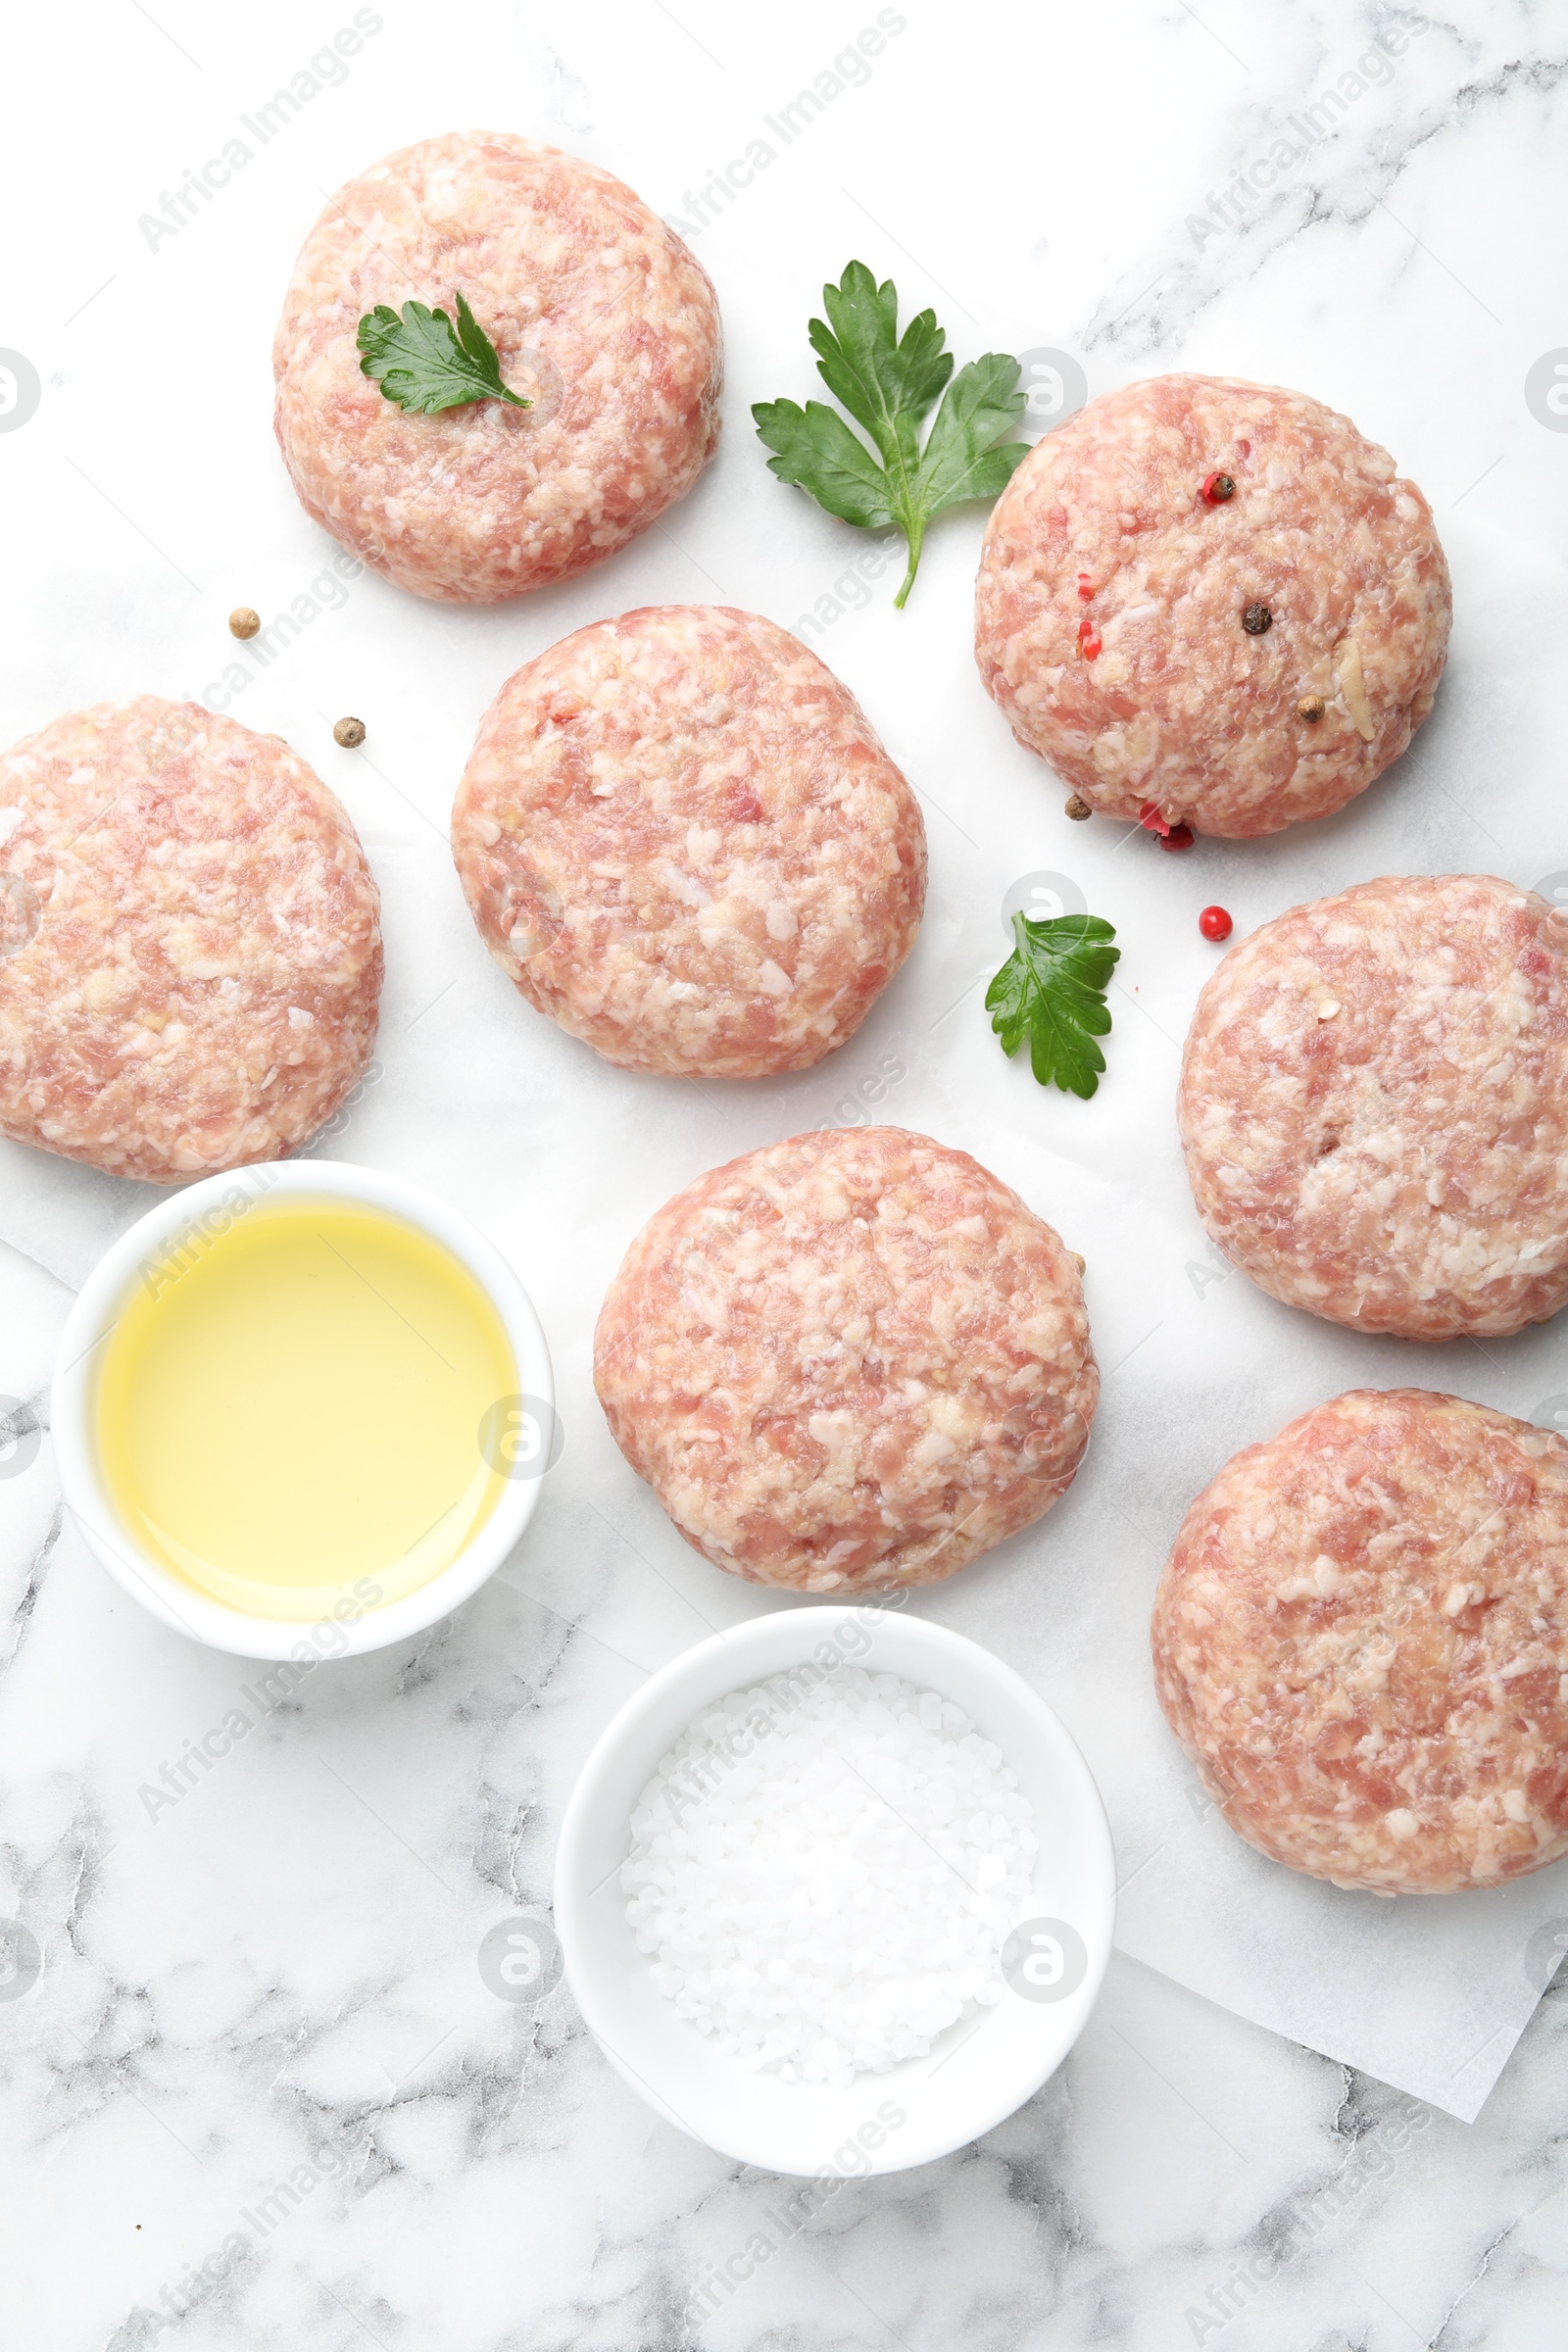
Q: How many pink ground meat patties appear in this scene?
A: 7